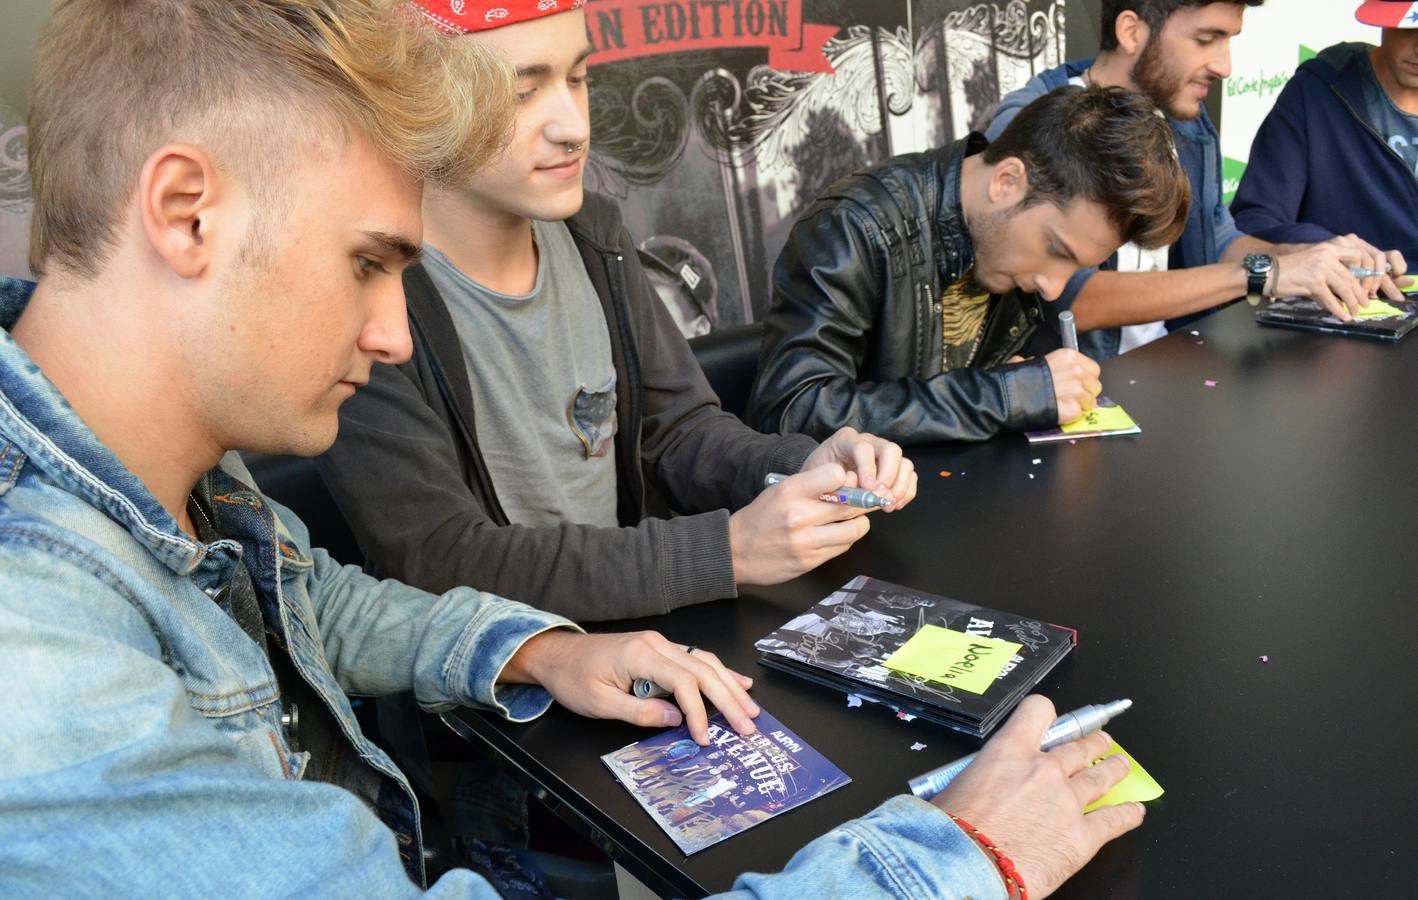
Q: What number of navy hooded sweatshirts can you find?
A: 1